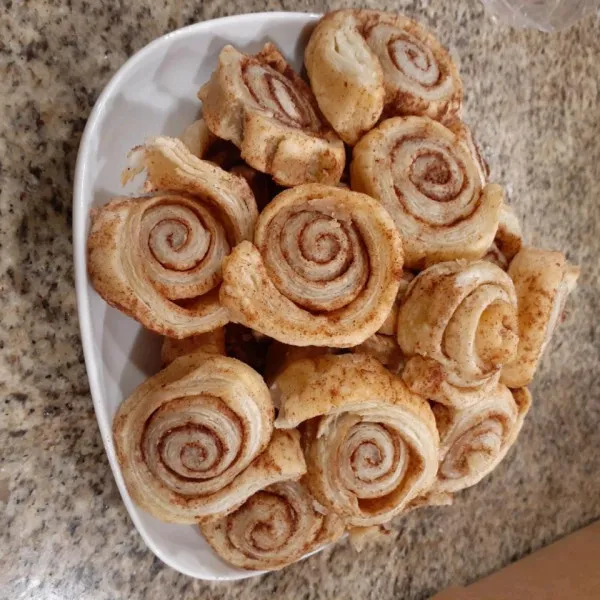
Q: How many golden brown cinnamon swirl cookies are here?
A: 11